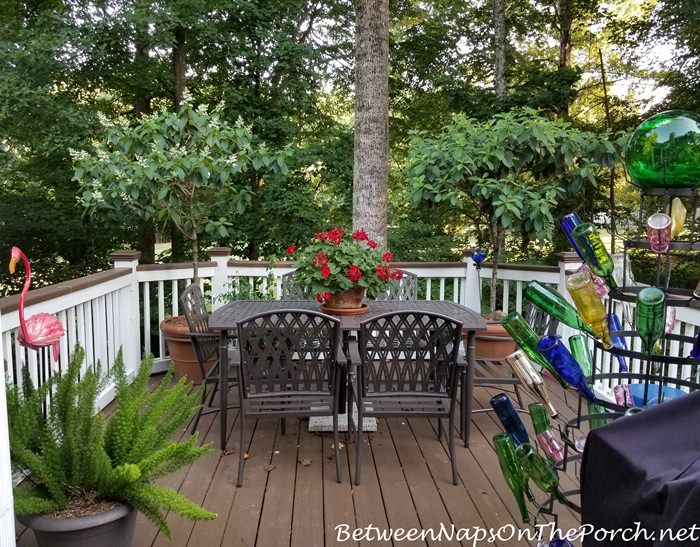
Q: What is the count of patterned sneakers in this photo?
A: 0